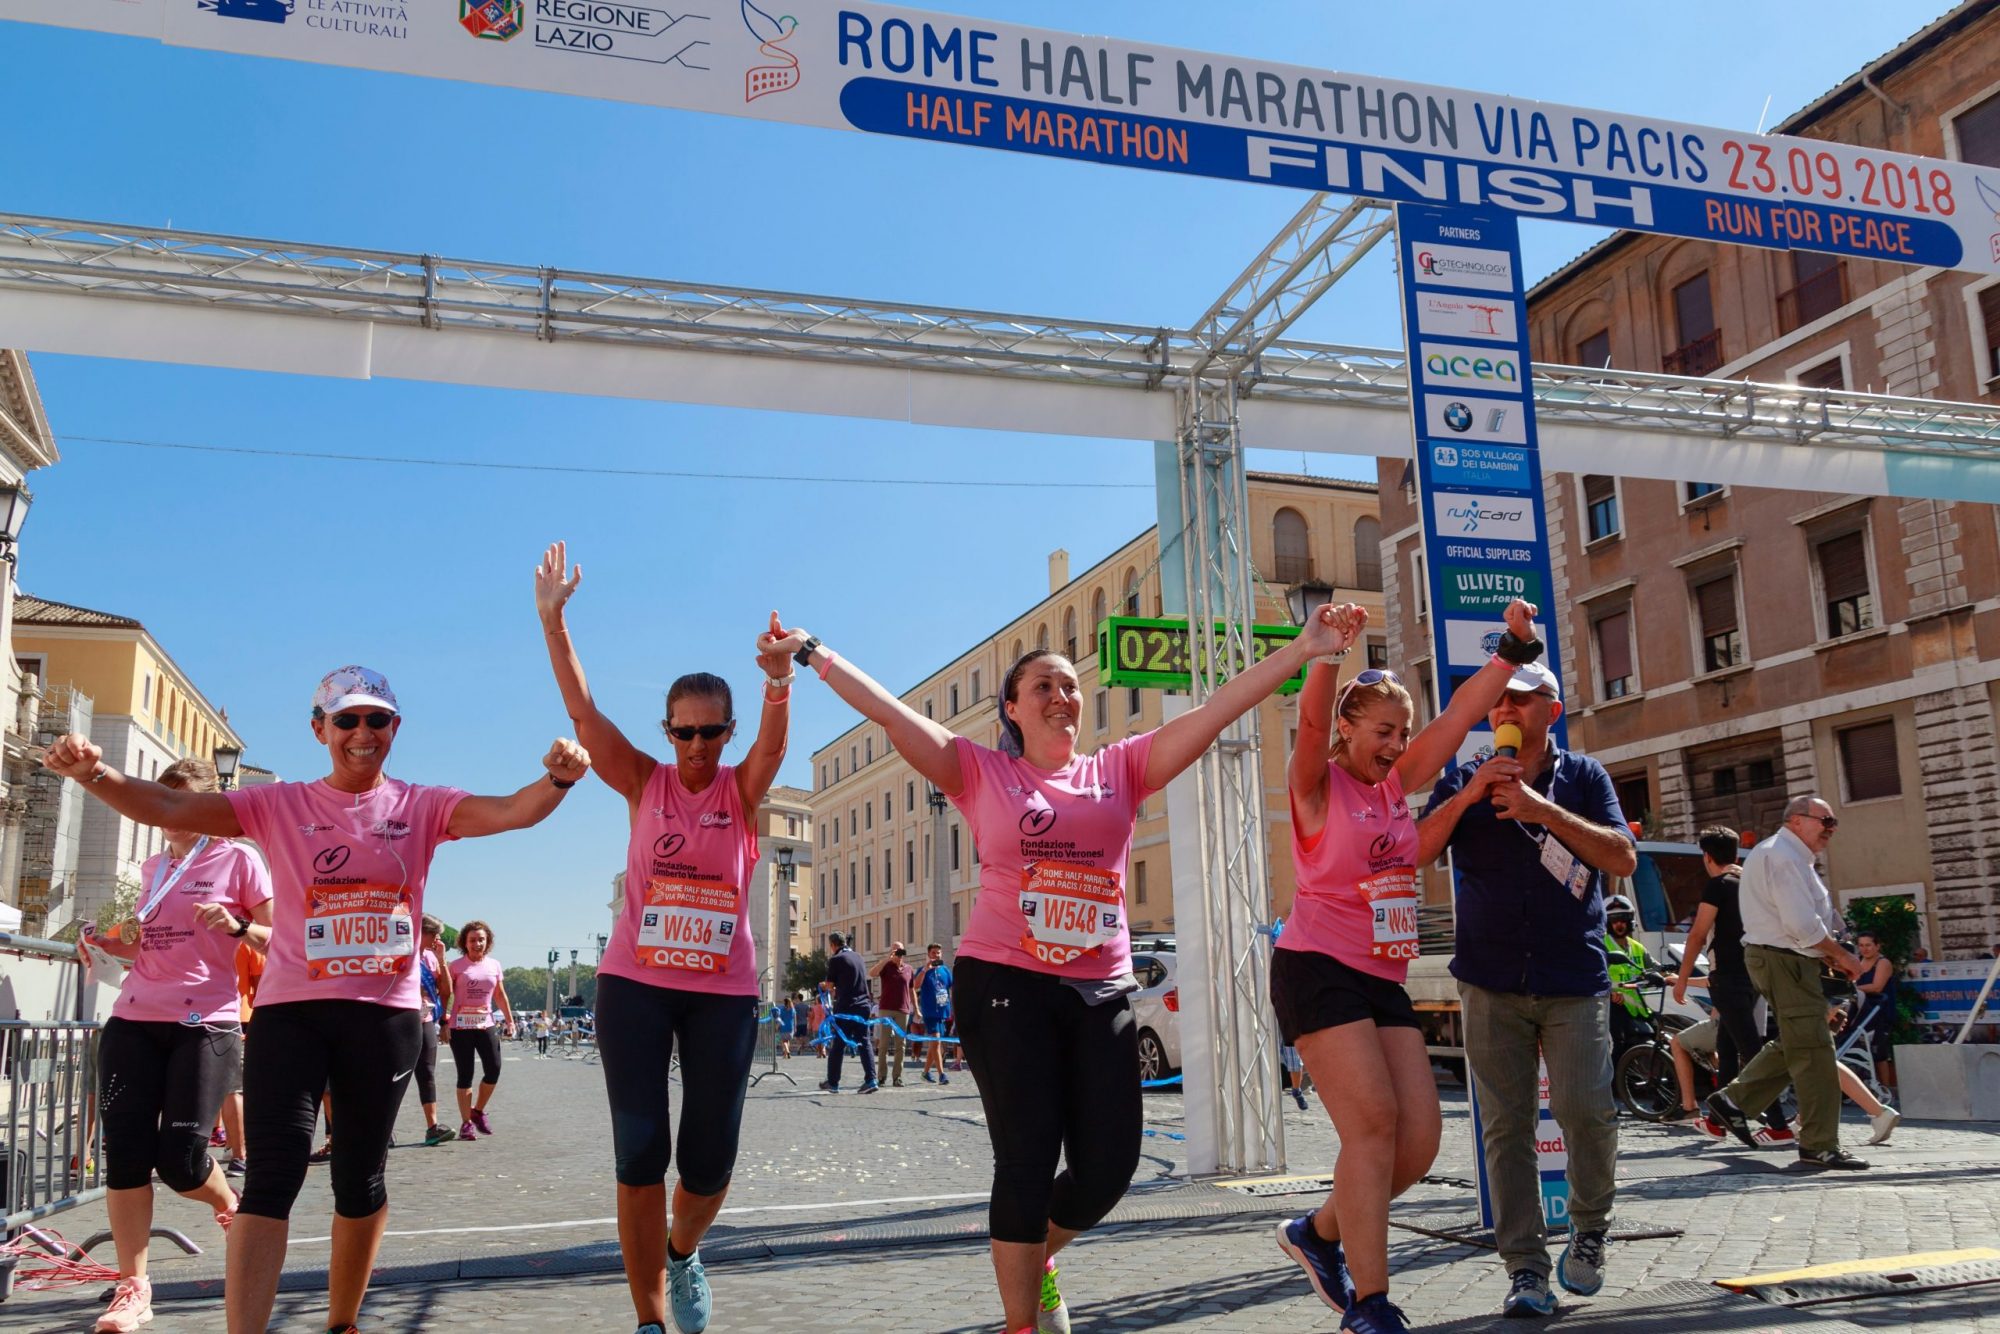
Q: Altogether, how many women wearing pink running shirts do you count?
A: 7